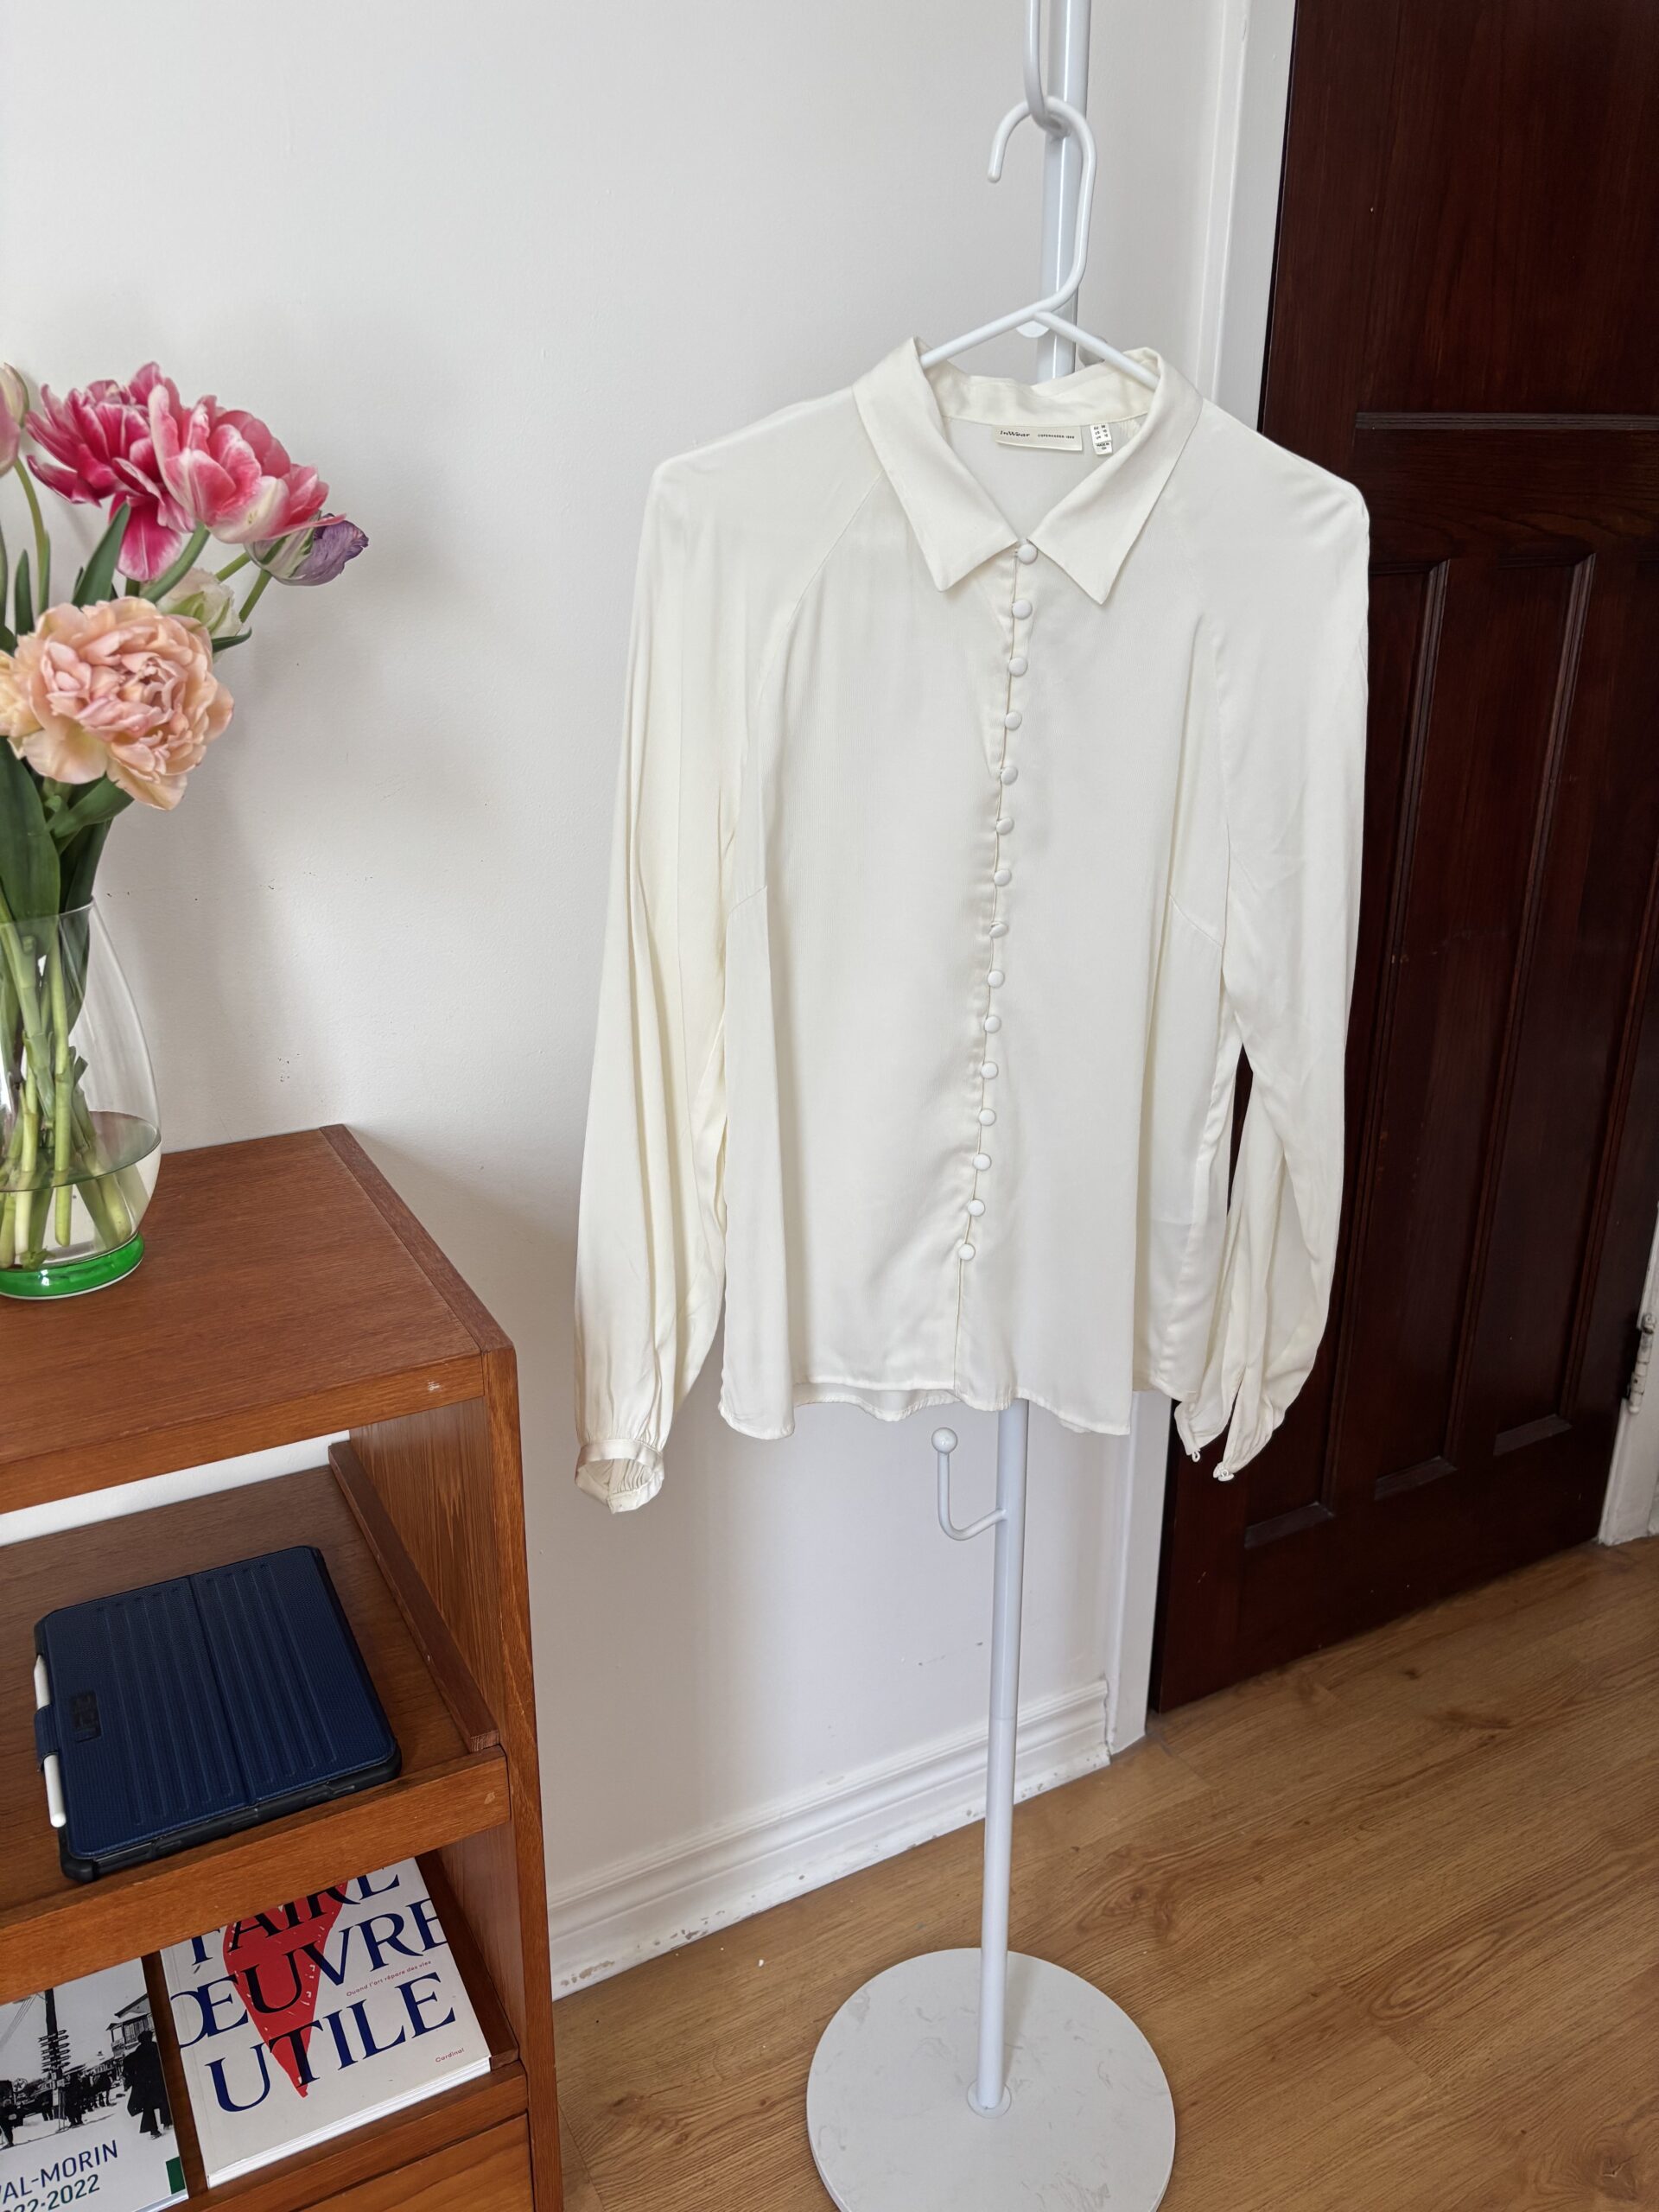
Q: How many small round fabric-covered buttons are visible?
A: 15